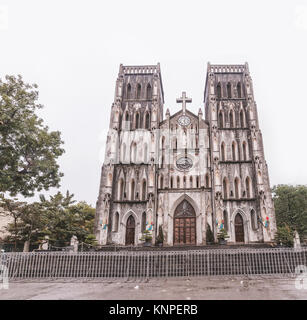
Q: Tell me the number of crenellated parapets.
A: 2